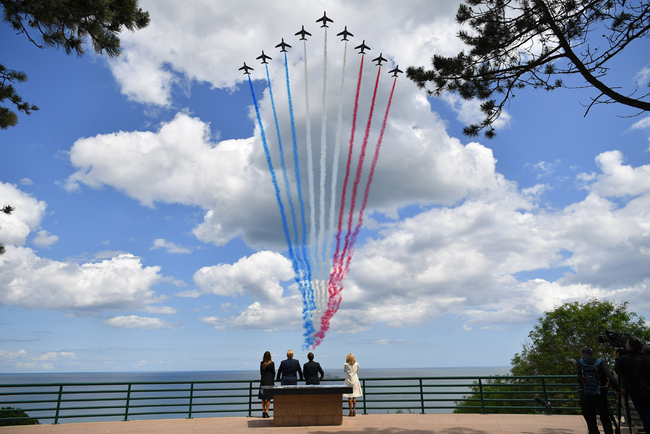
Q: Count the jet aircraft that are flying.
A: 9